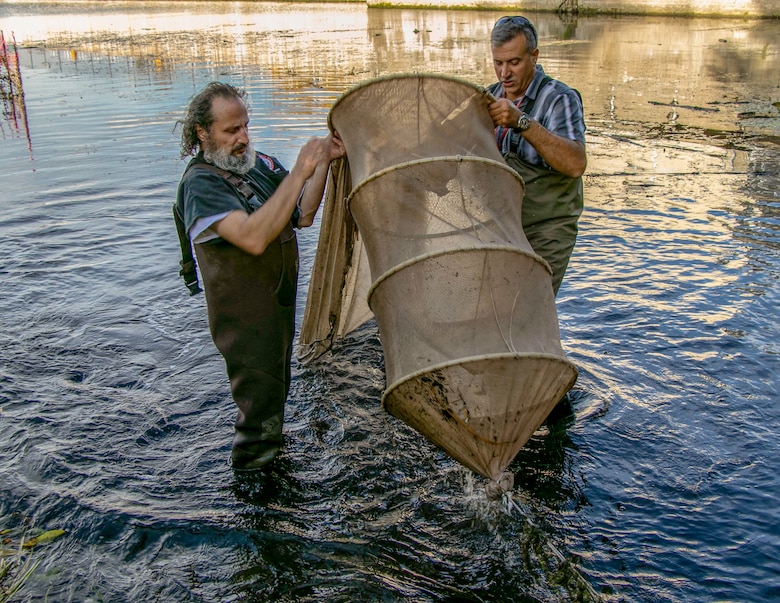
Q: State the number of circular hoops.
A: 4